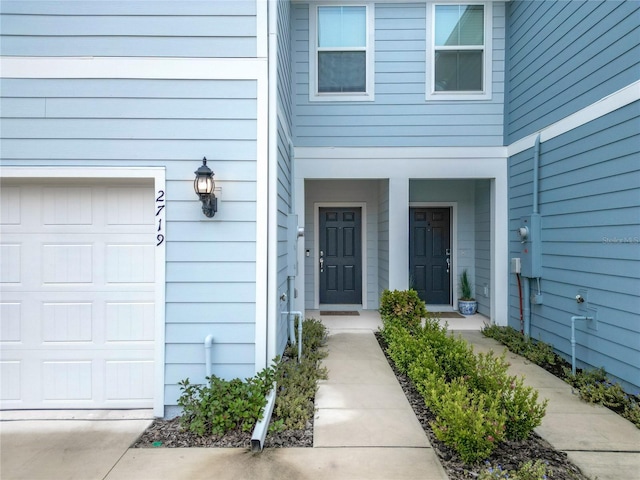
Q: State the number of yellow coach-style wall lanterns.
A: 0